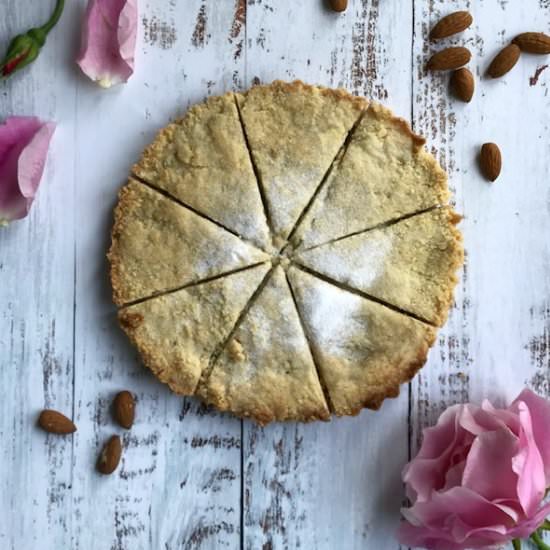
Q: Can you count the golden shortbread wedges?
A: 8